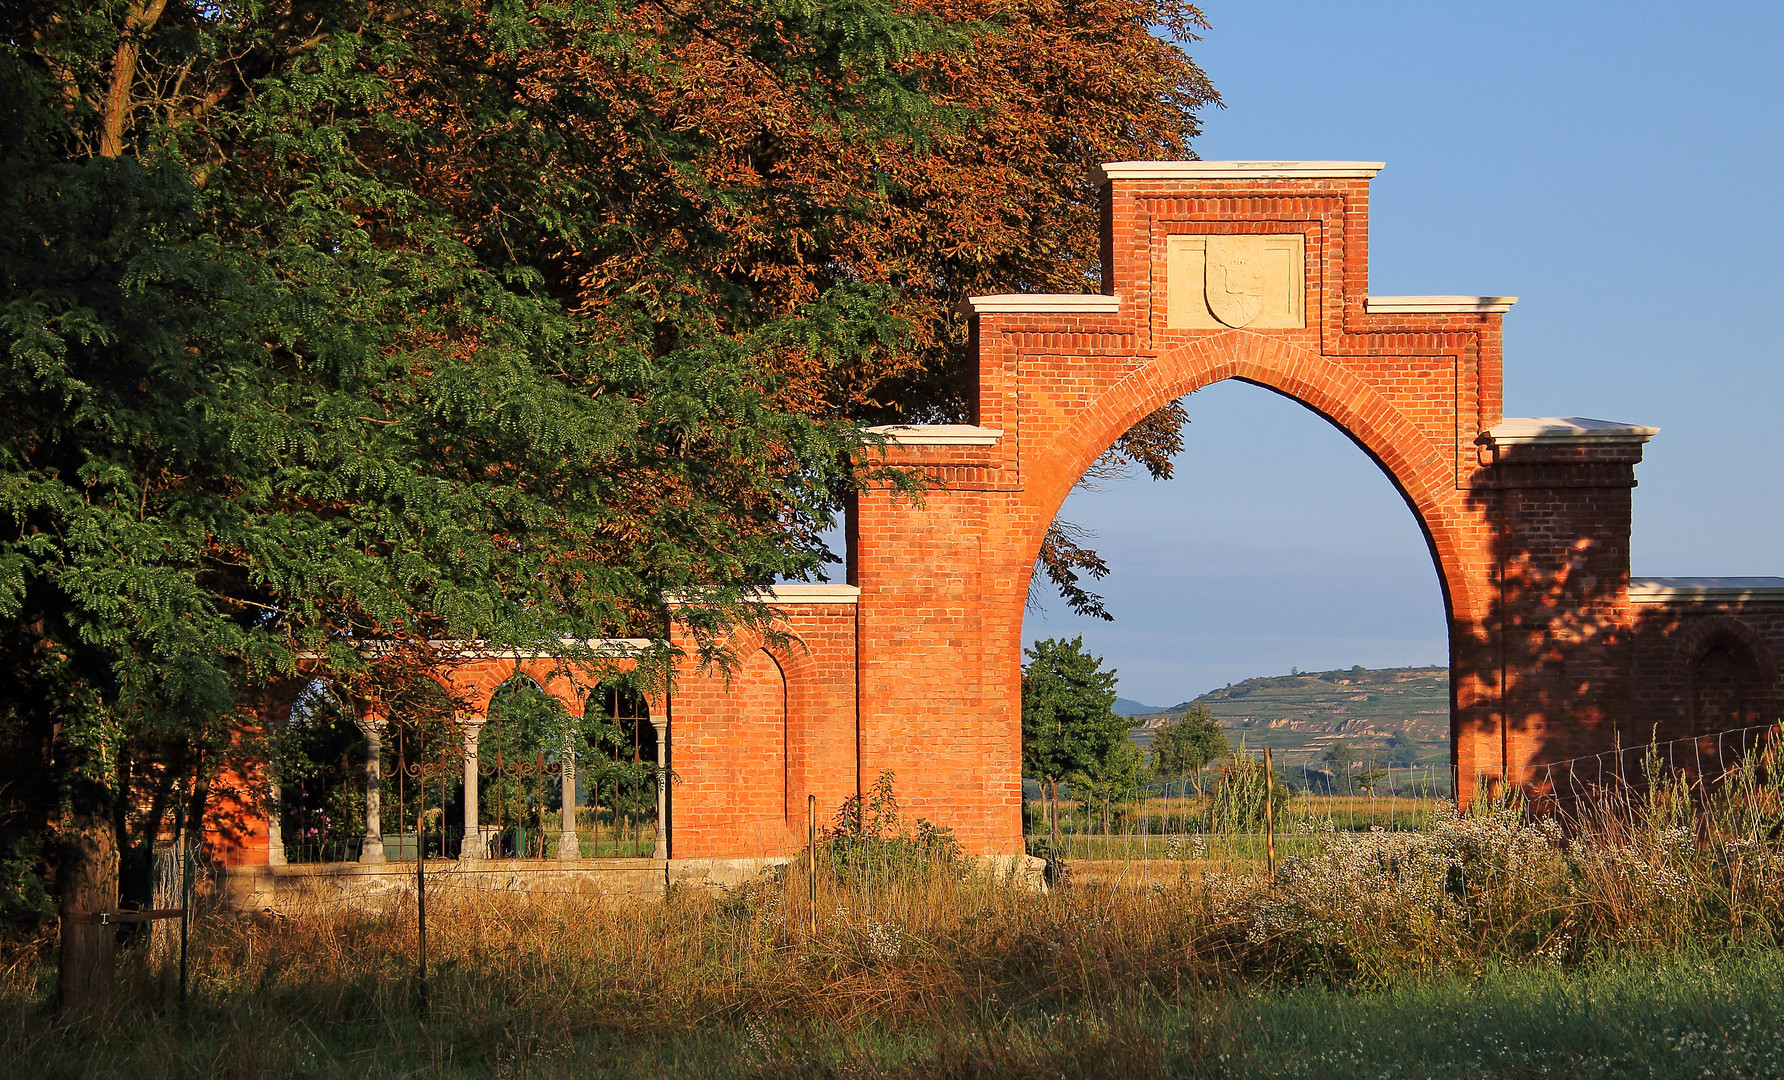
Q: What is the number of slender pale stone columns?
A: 5